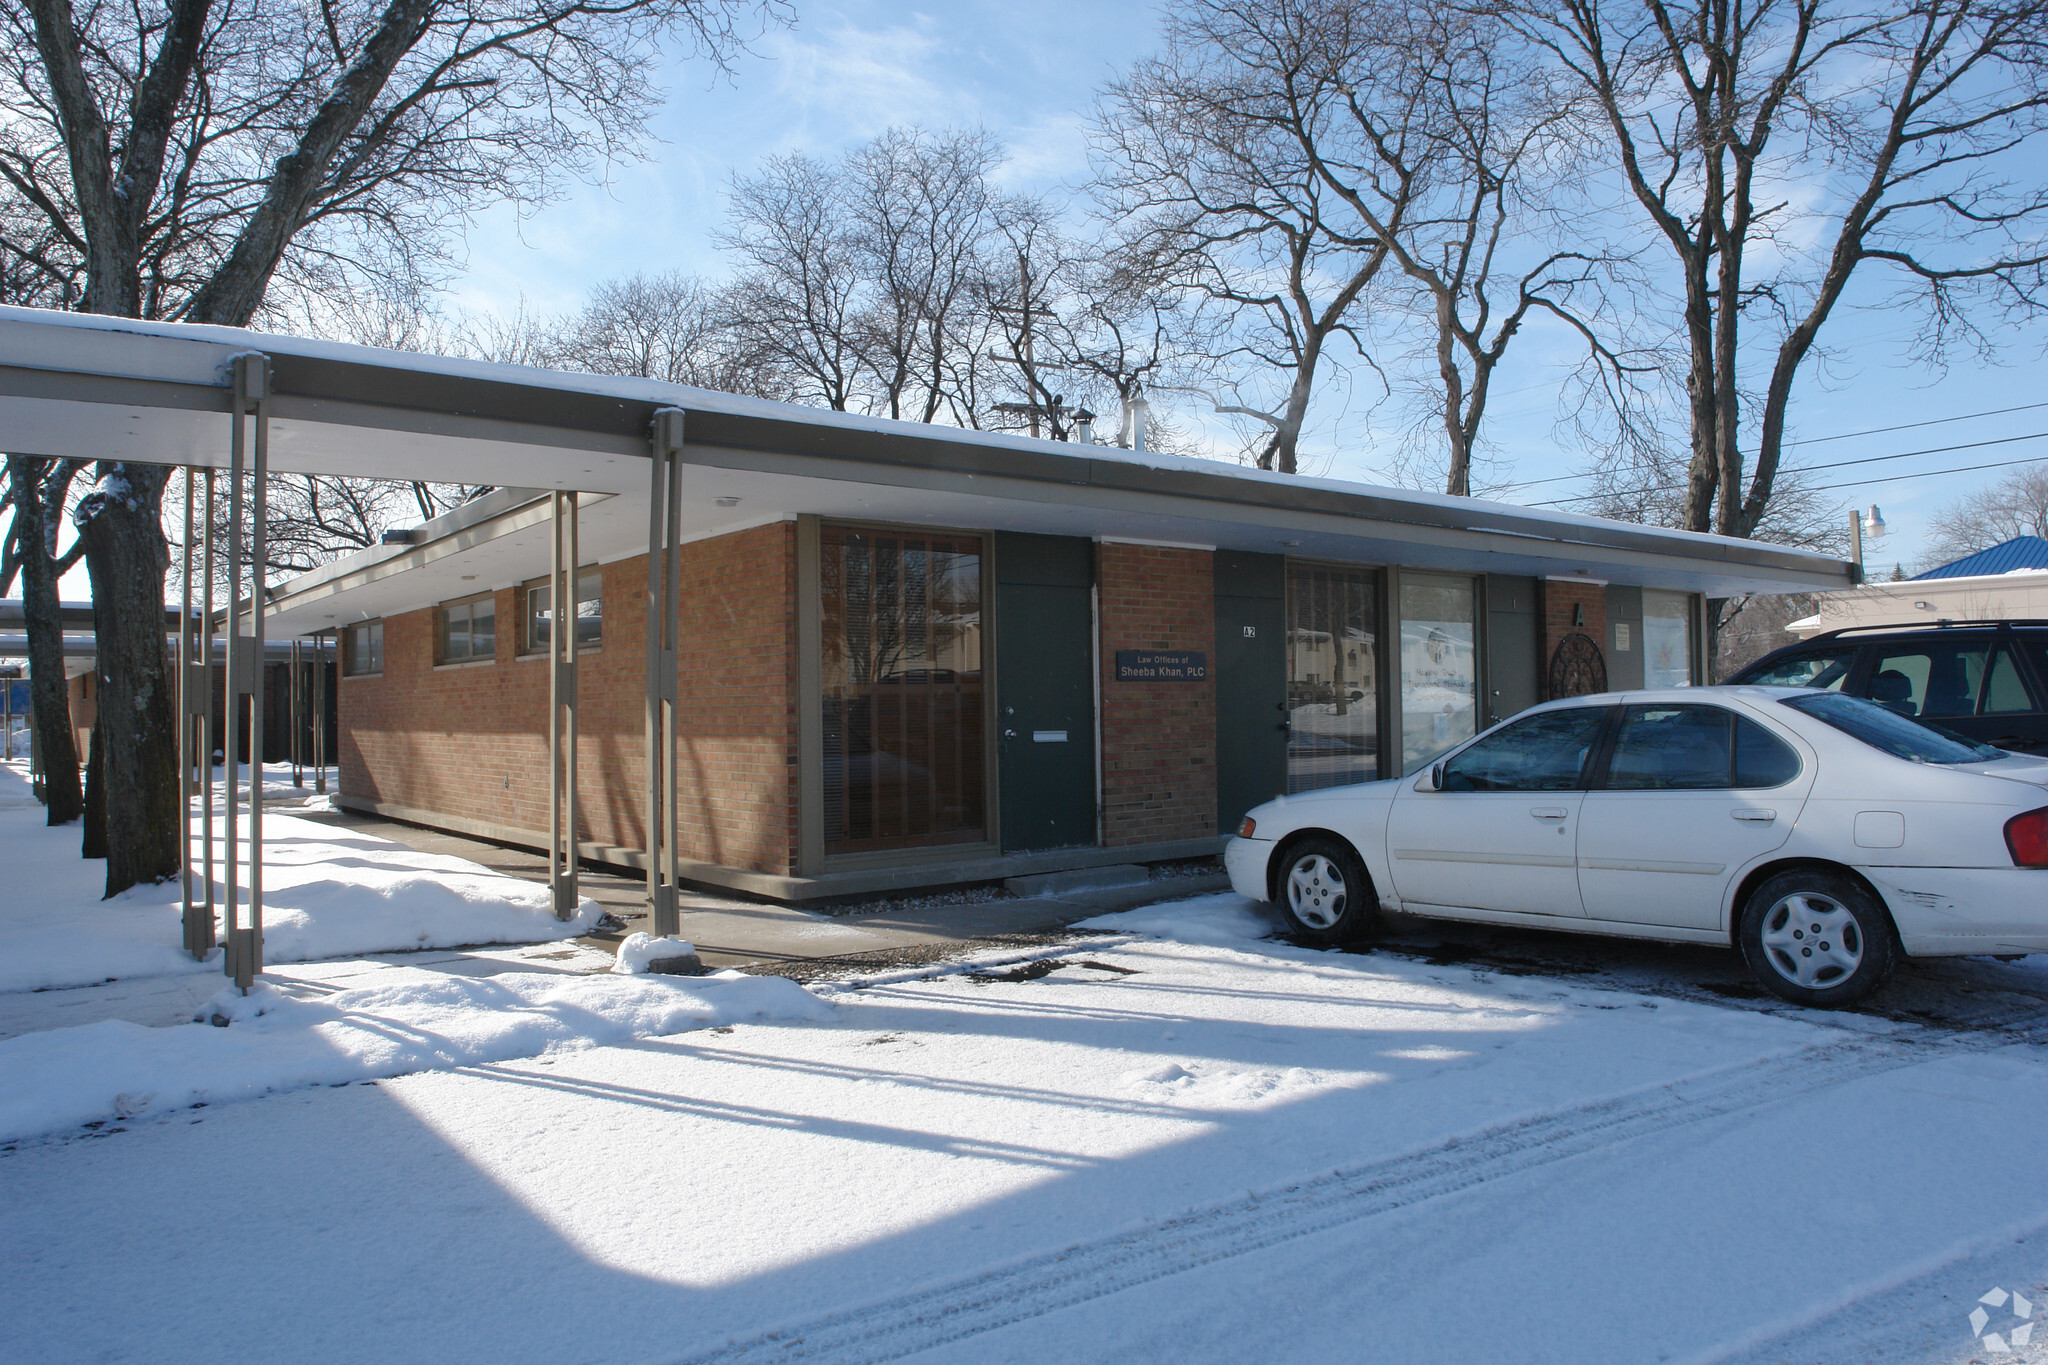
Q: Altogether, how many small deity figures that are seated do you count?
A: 0